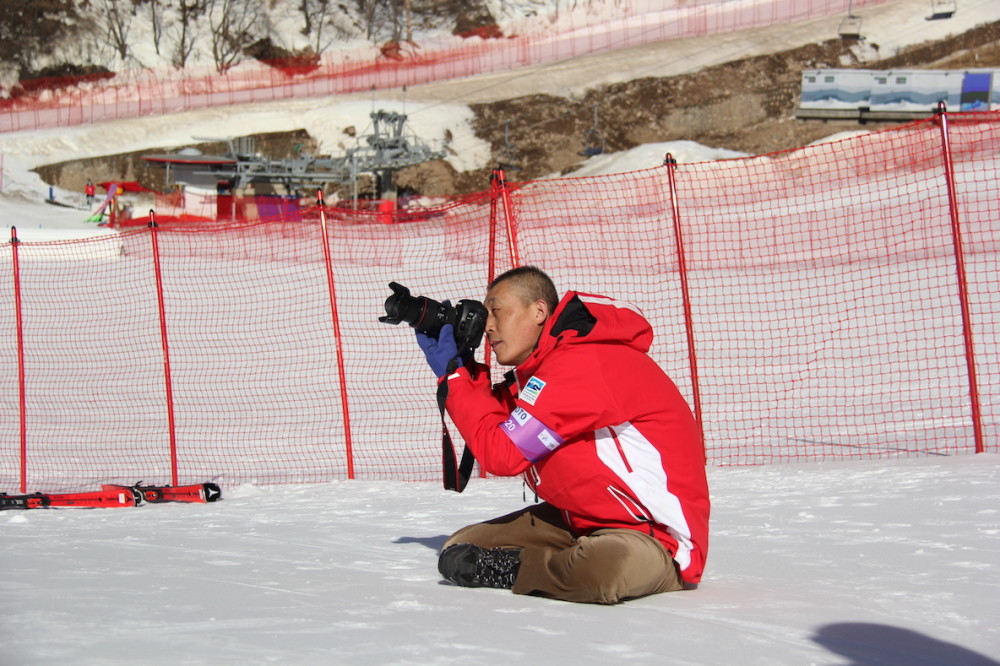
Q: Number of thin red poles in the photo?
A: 7